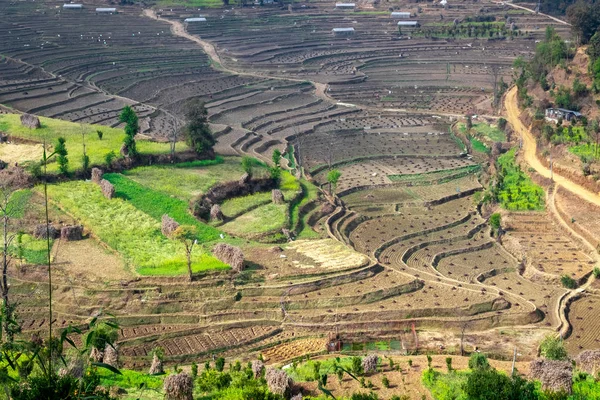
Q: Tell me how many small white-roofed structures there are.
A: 7